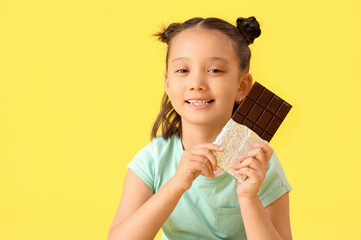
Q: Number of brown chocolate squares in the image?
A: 12